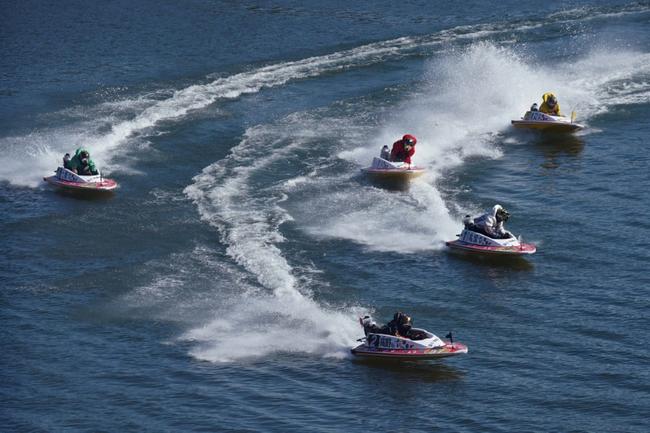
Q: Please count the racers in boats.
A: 5